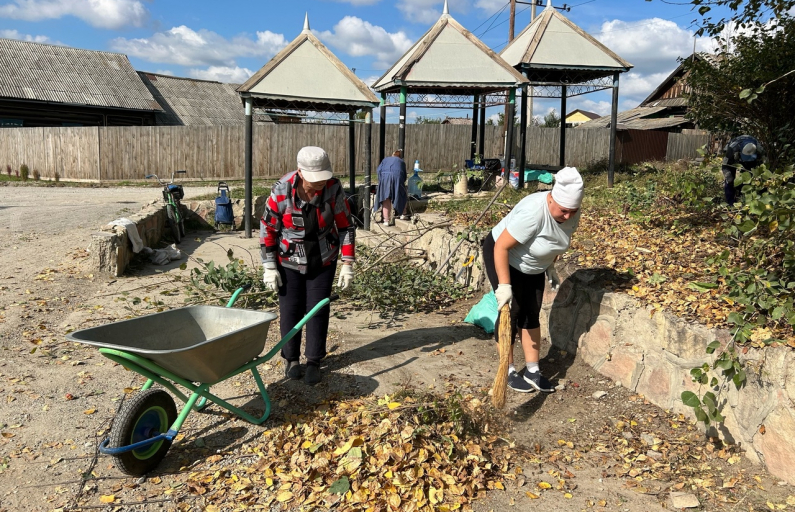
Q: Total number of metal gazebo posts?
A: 11